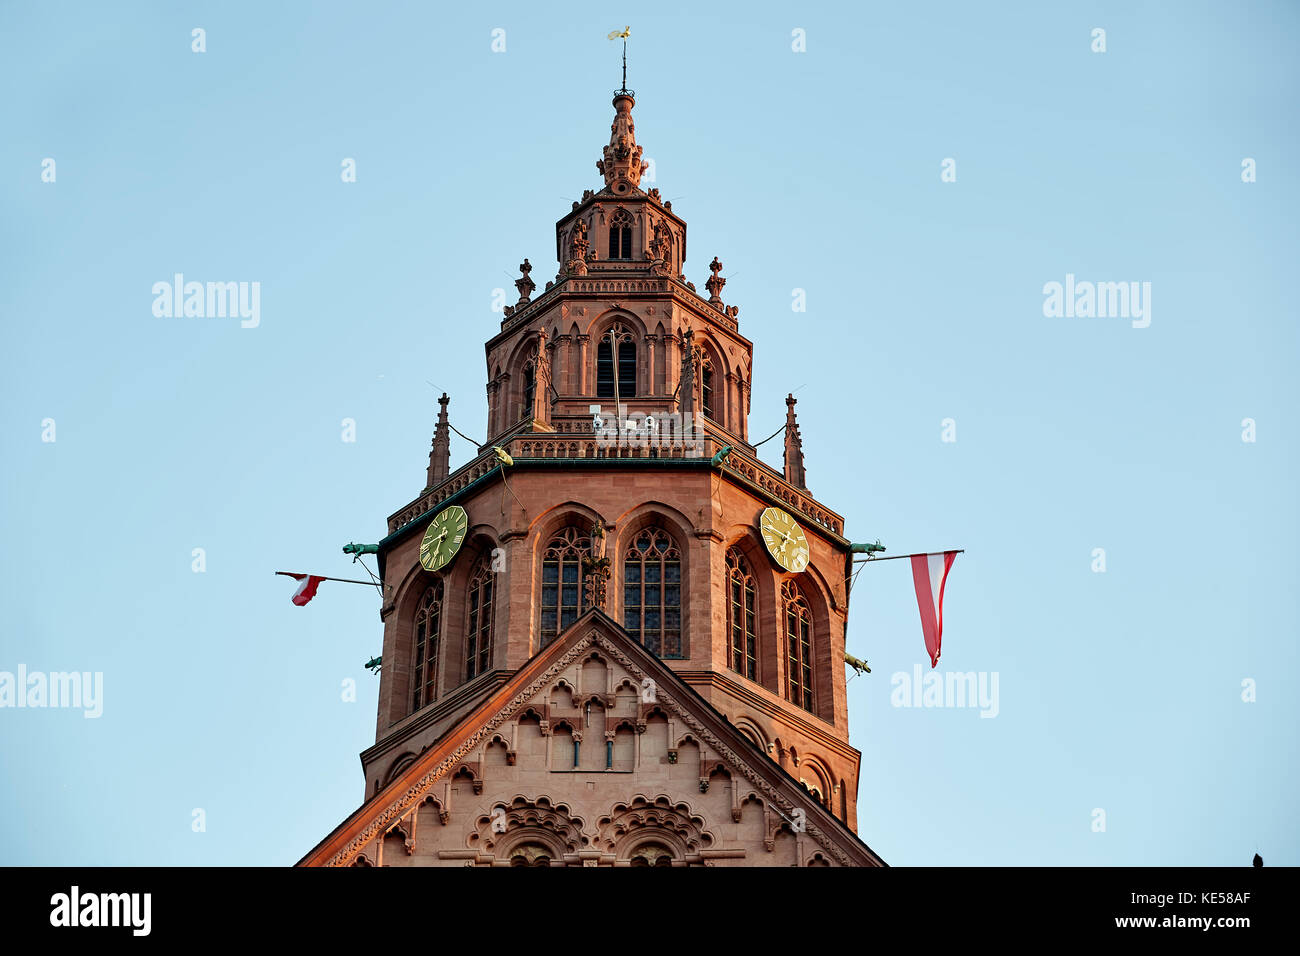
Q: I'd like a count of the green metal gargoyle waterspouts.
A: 6